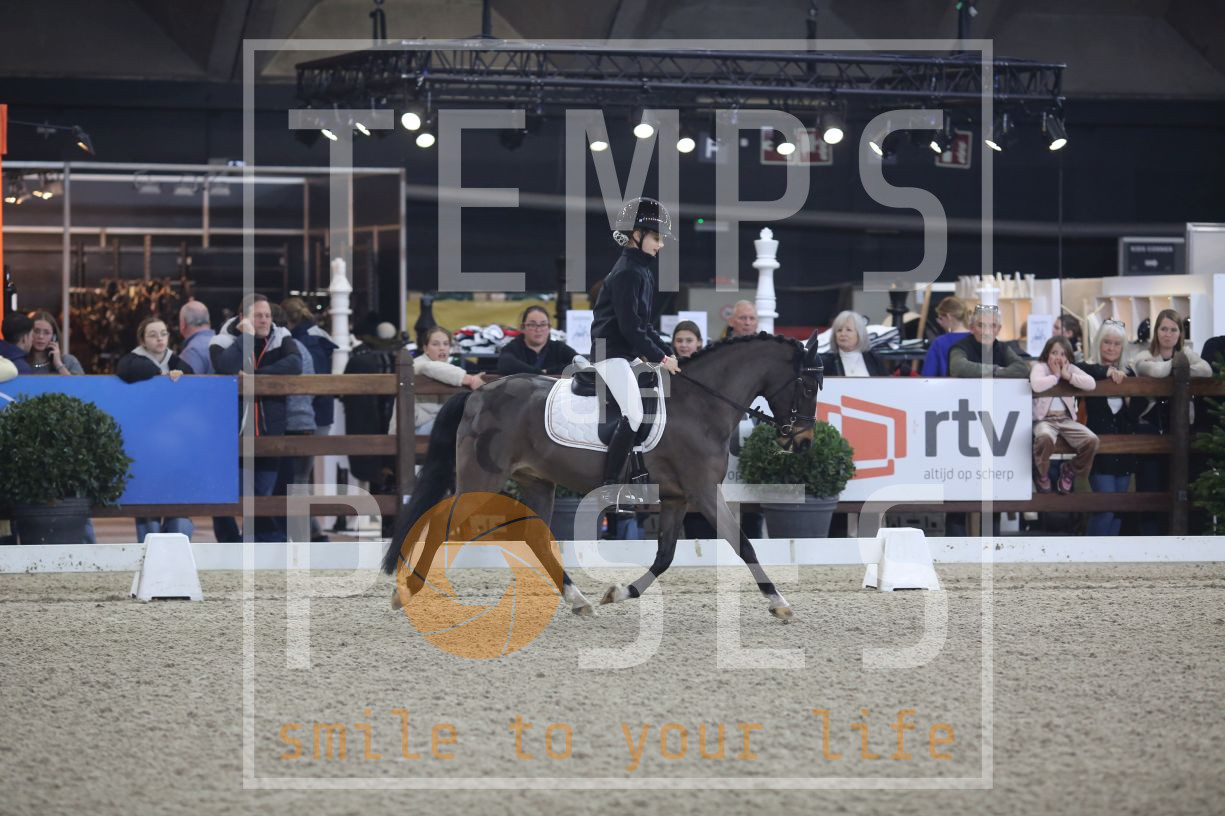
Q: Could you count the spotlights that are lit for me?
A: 13